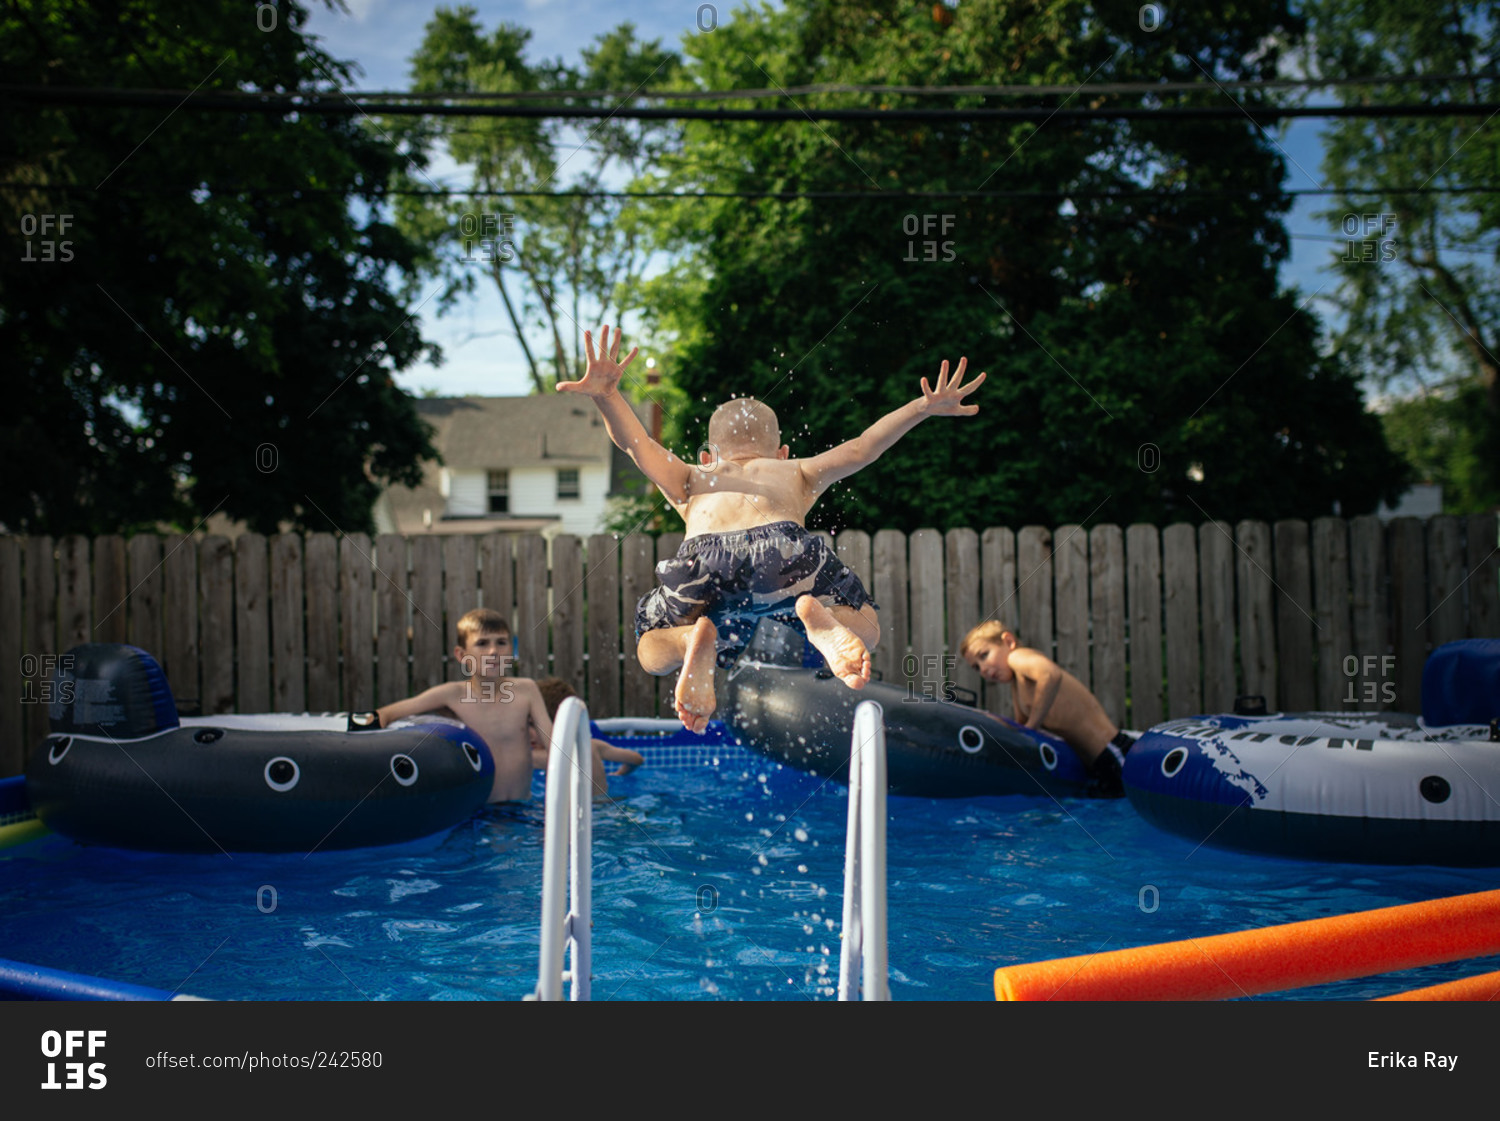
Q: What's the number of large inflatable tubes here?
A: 3